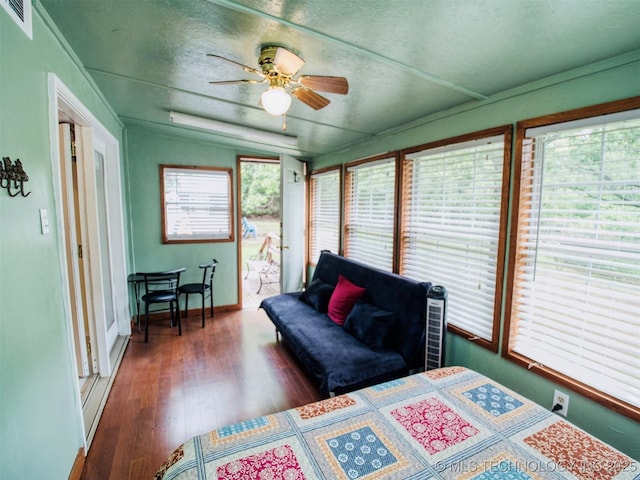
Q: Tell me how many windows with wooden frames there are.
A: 5